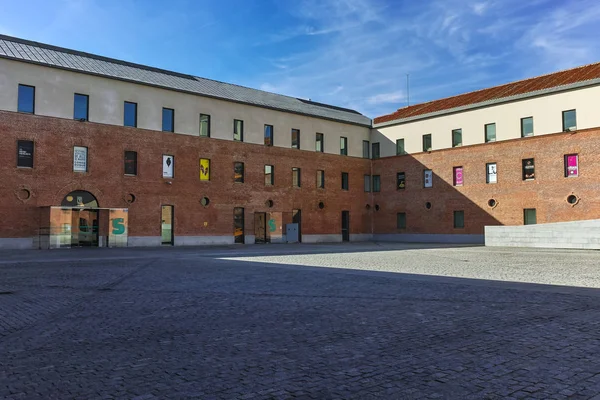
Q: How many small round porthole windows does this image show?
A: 10